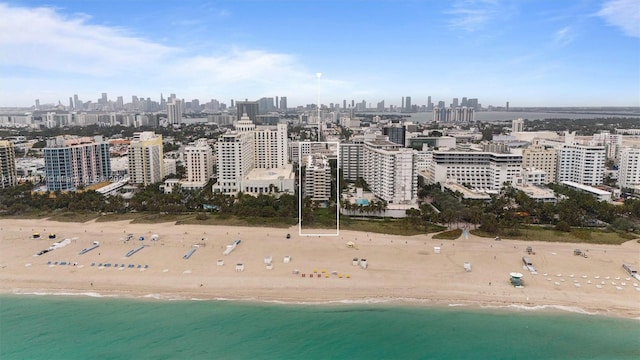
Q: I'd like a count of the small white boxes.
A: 9